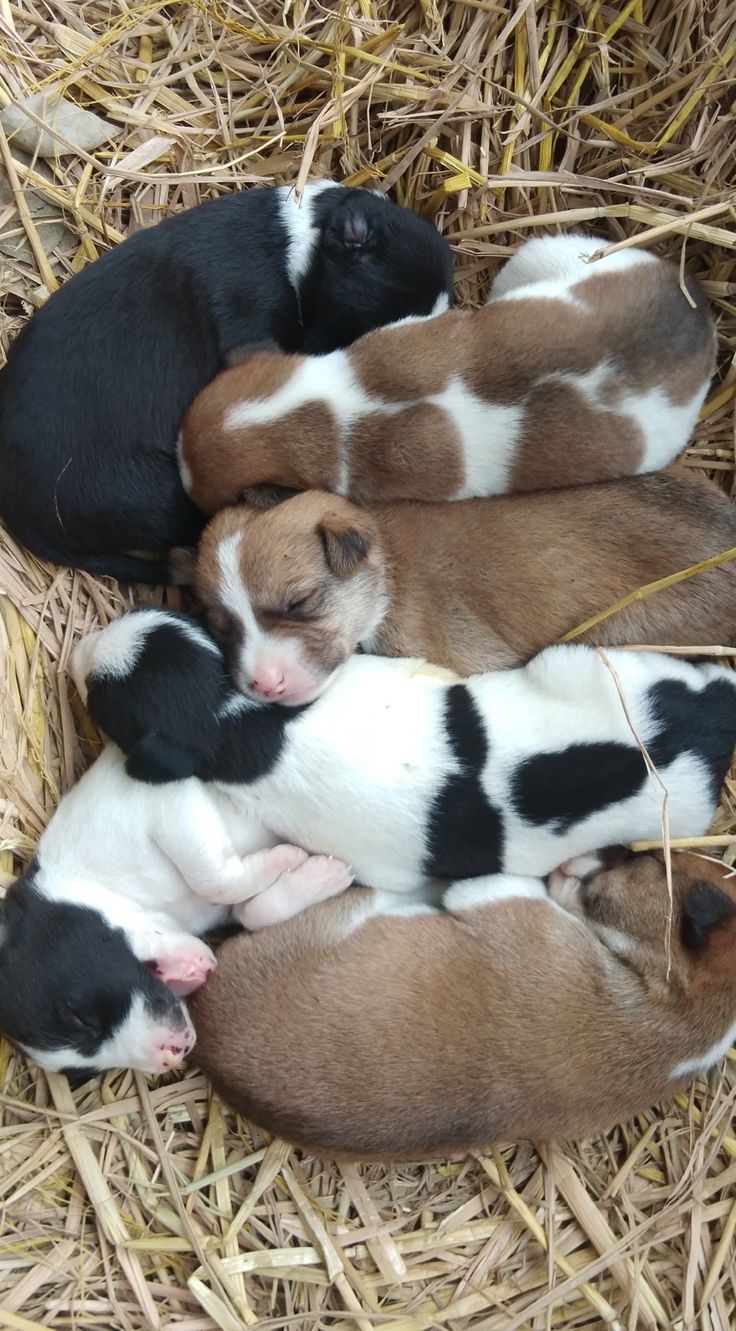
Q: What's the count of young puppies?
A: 6